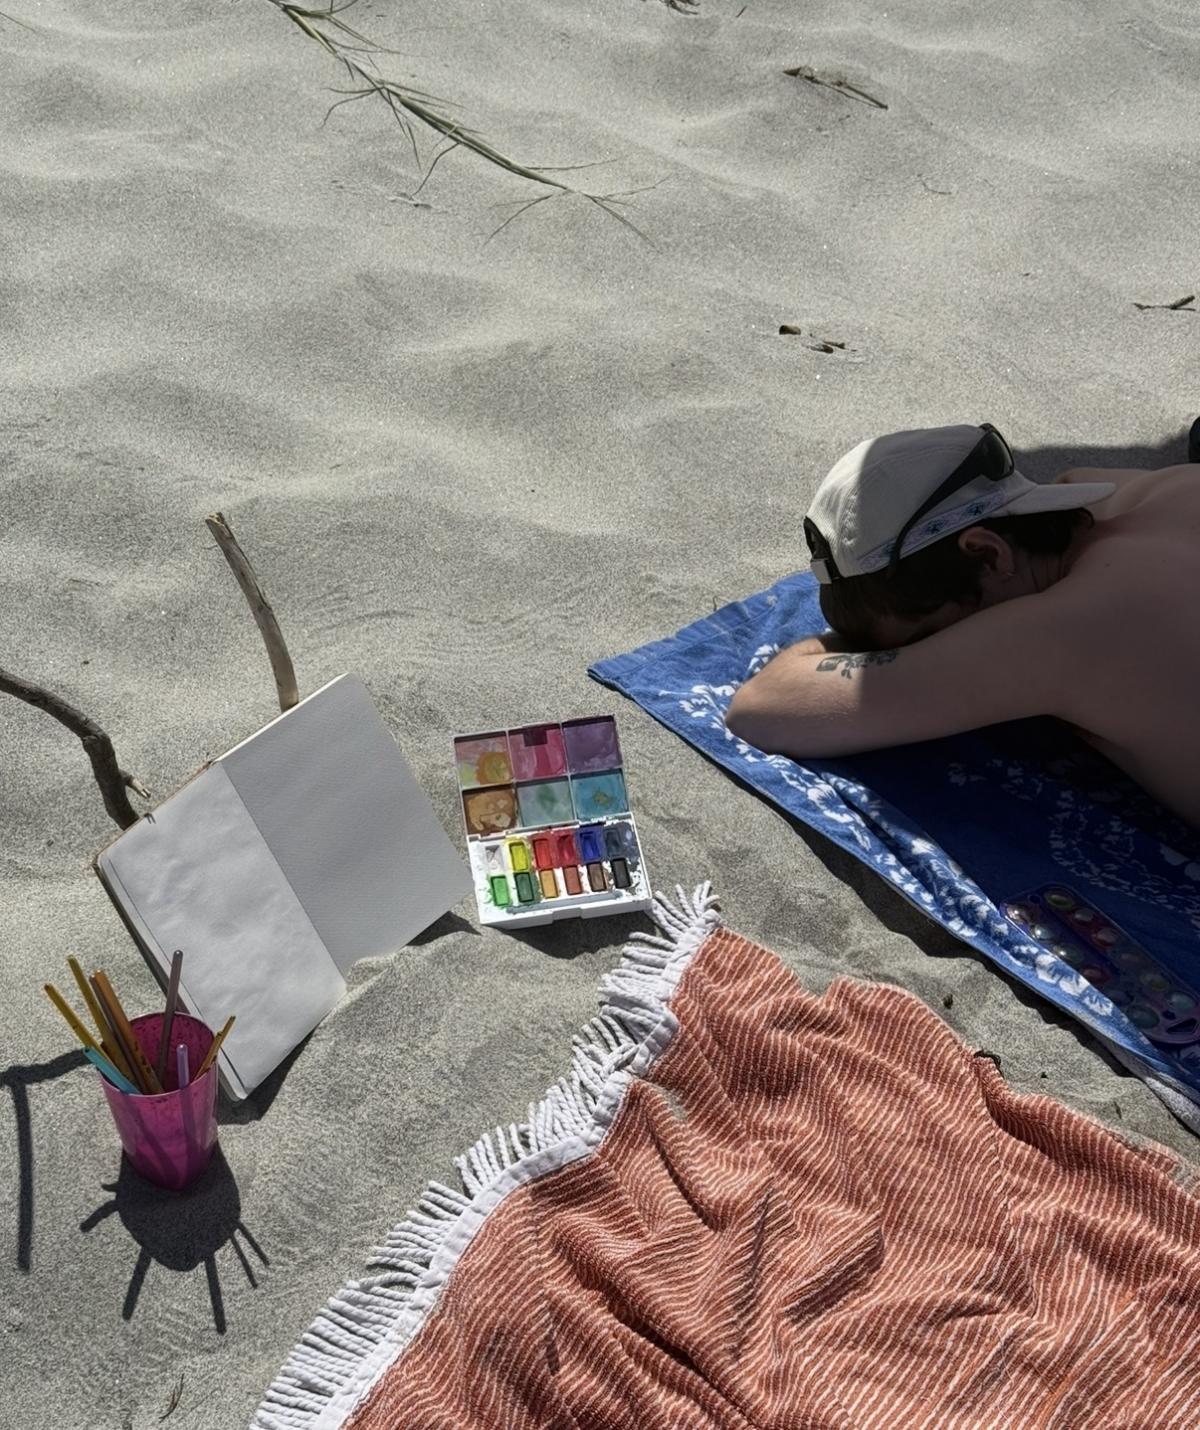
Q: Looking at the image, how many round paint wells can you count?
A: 12